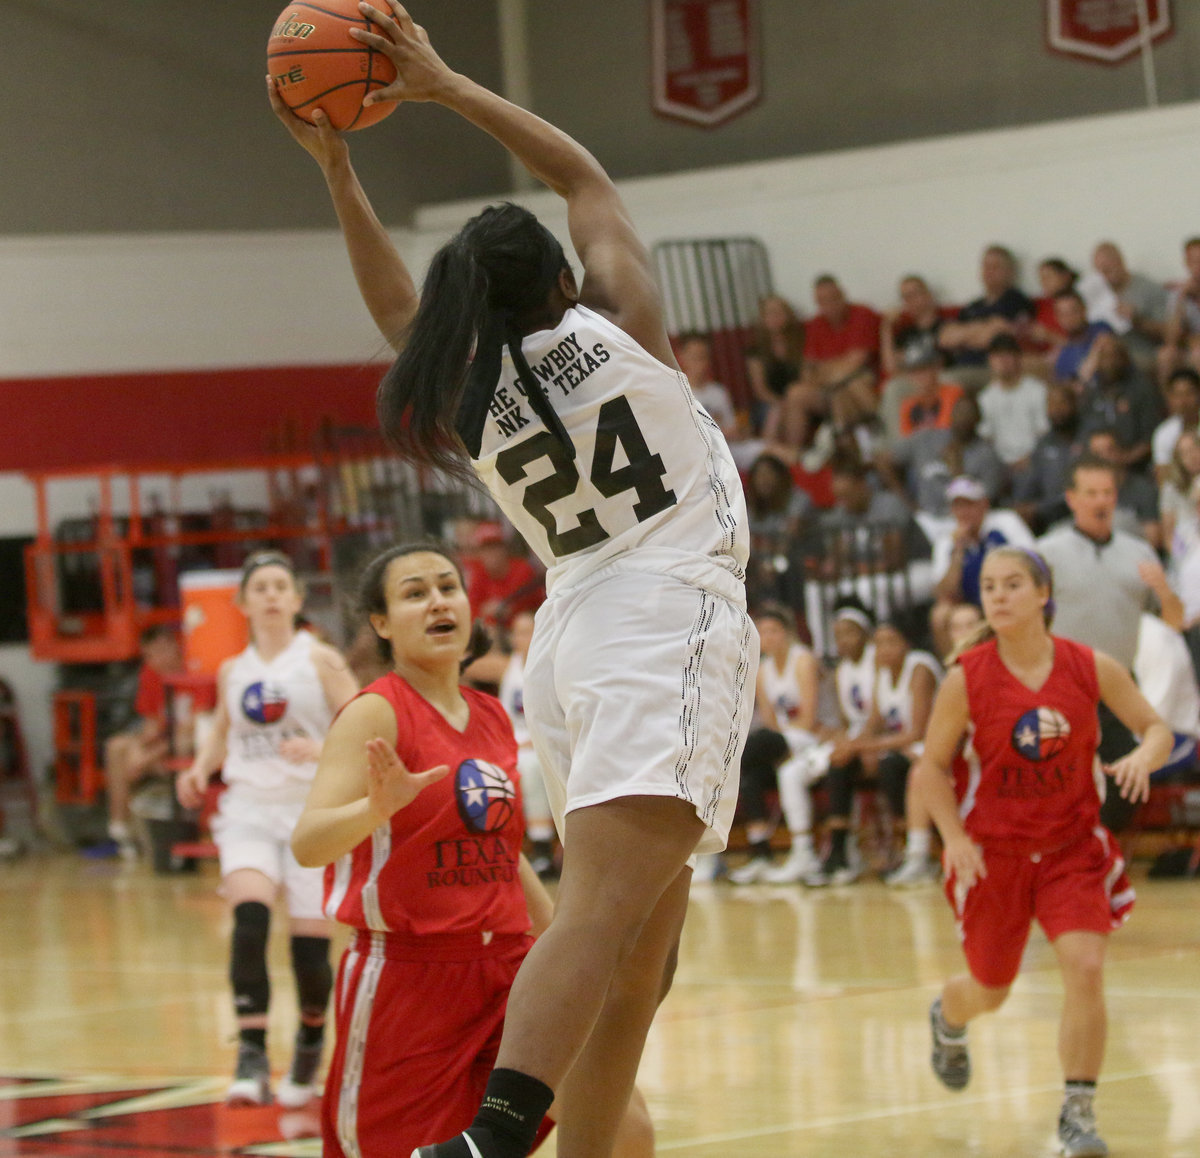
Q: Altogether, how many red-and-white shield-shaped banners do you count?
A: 2